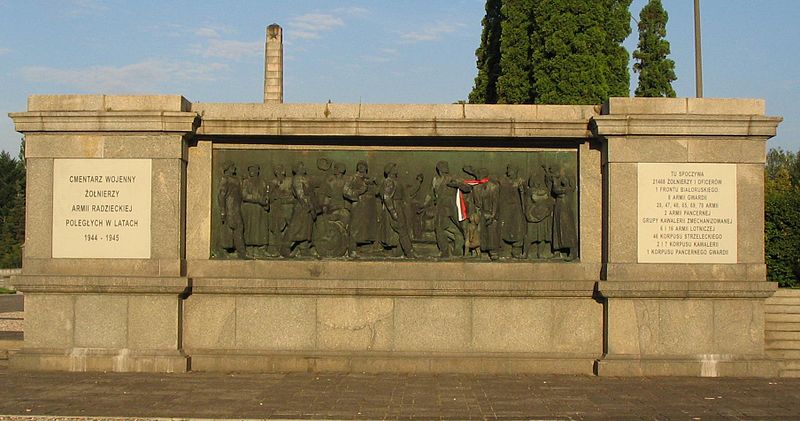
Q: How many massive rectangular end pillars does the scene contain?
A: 2